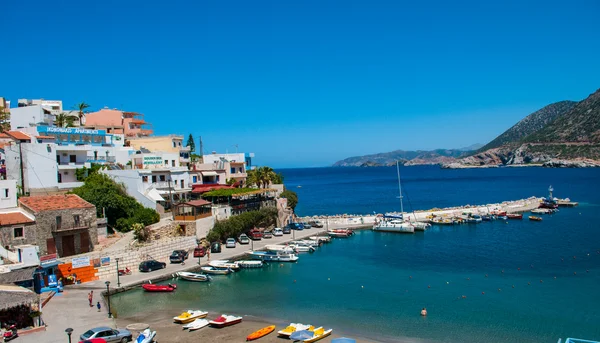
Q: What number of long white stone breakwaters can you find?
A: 1